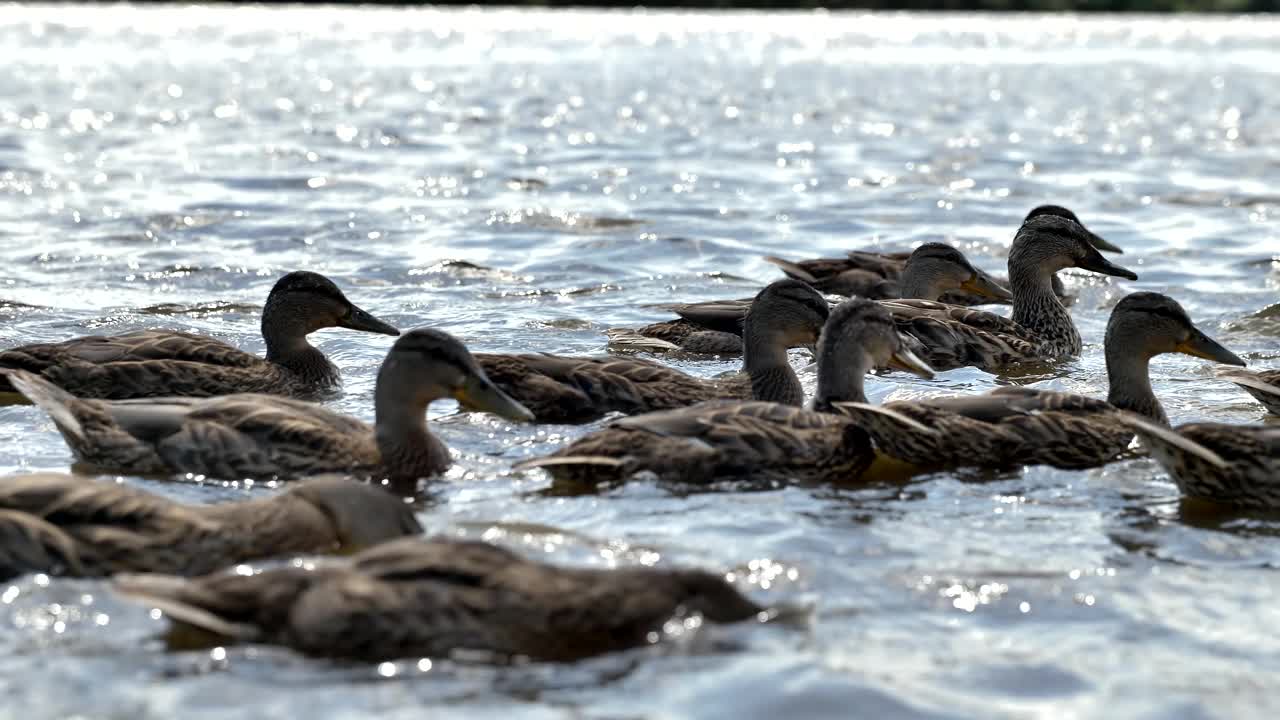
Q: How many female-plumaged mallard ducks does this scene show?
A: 12